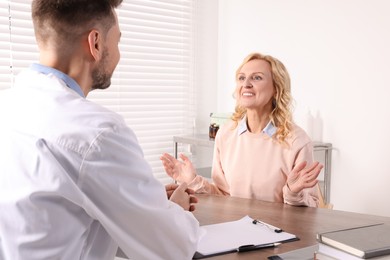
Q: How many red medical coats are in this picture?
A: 0